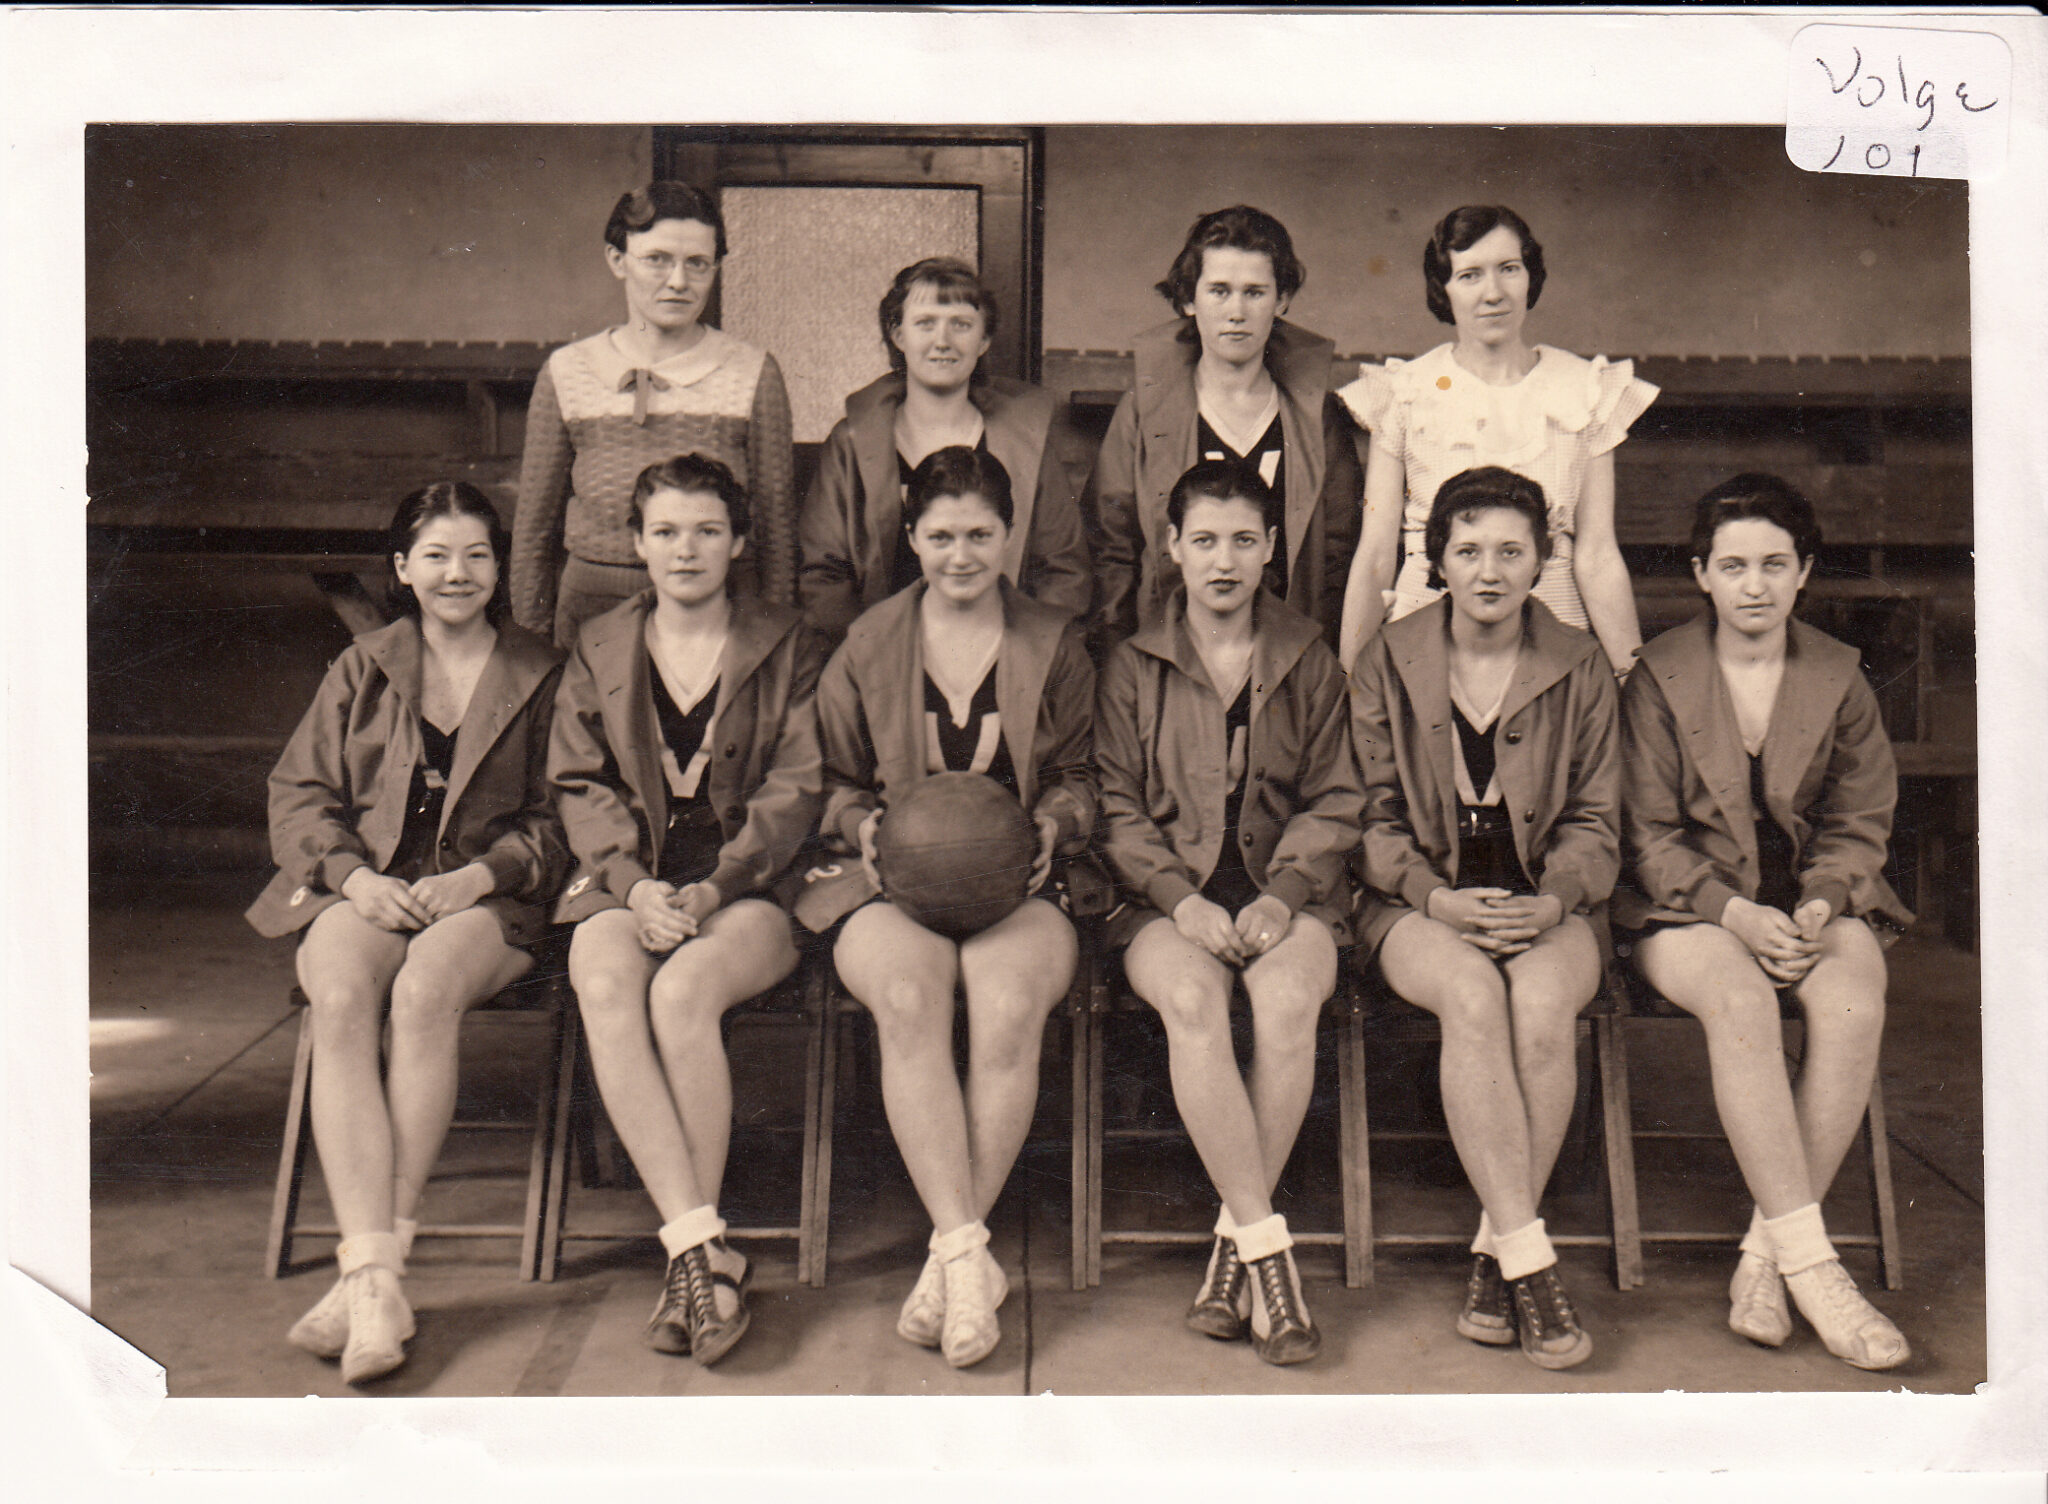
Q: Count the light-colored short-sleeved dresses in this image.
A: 1